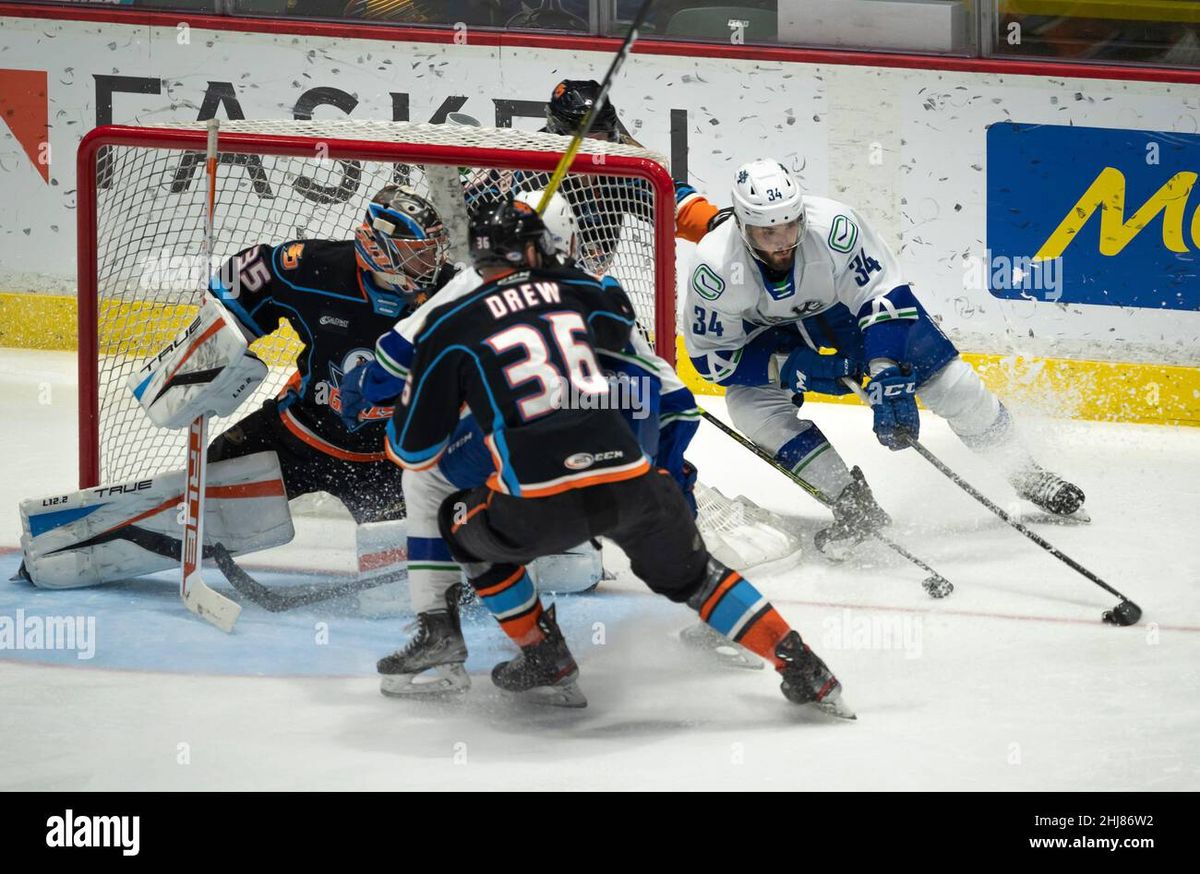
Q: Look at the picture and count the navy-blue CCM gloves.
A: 2